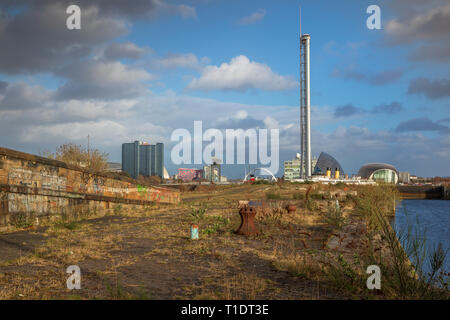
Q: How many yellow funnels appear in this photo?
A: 2